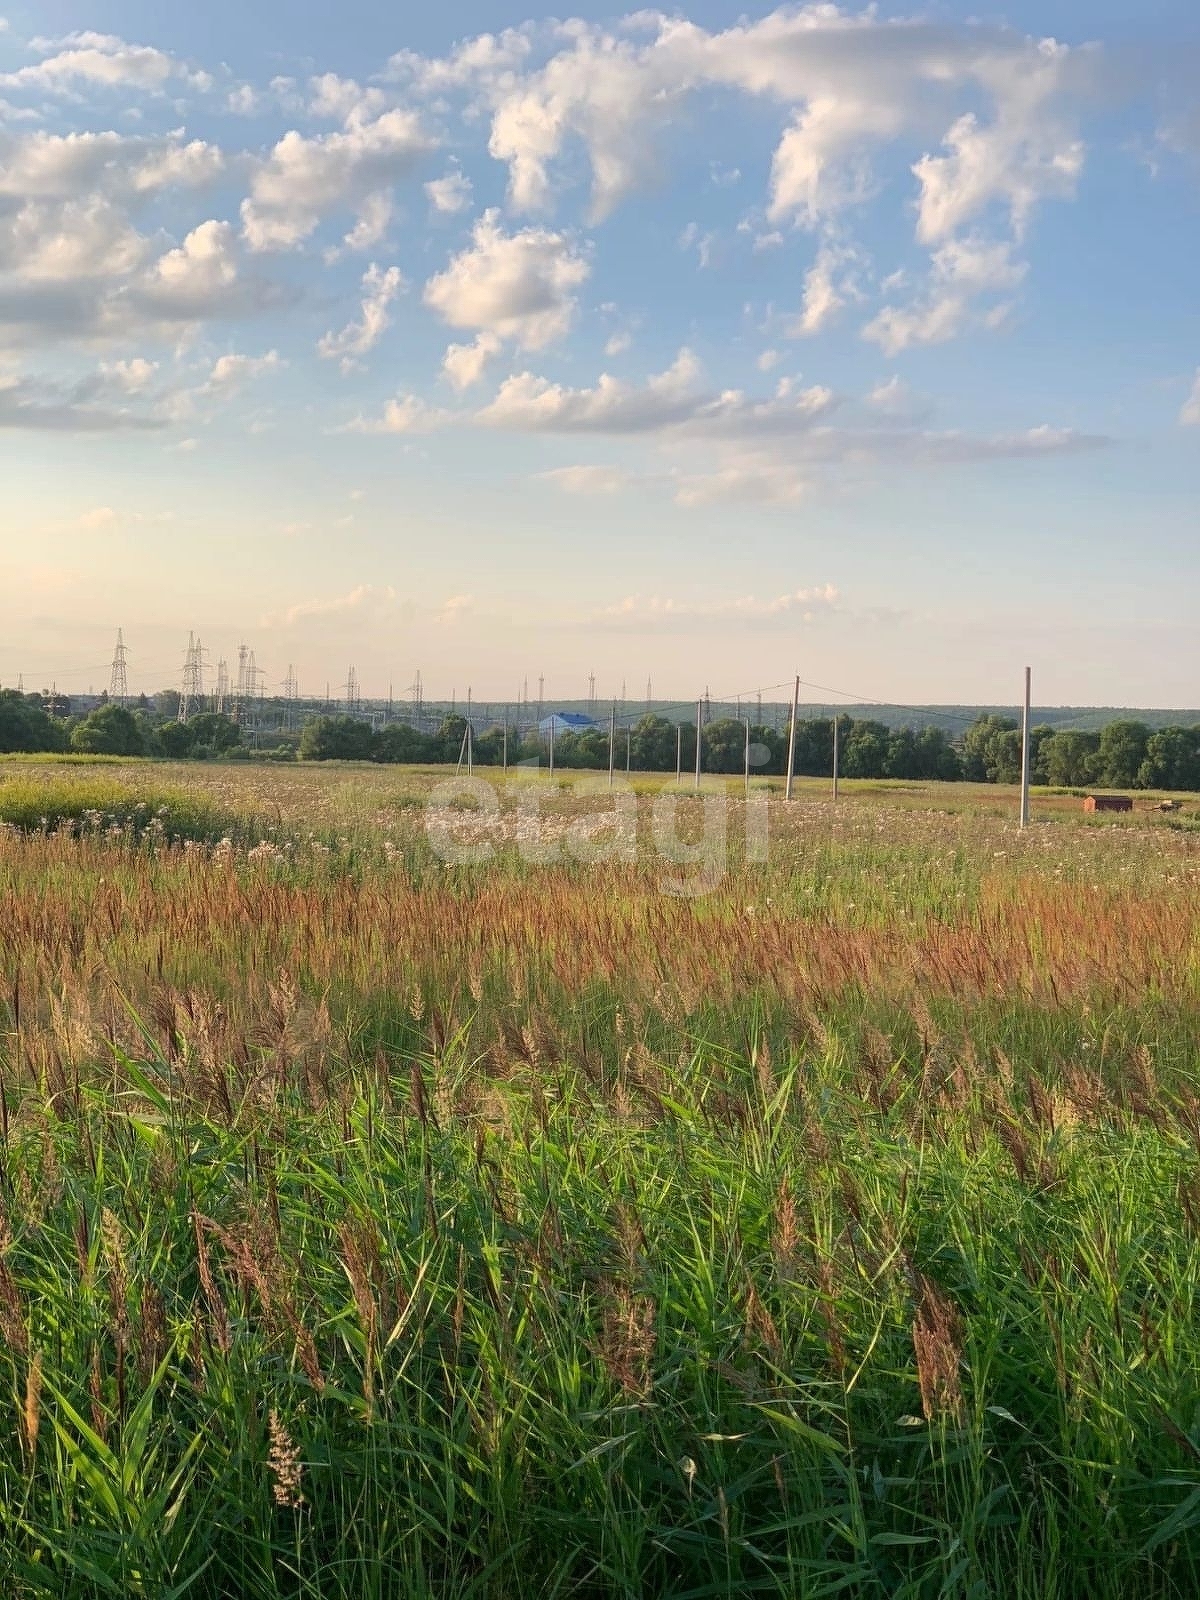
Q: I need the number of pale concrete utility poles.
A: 11